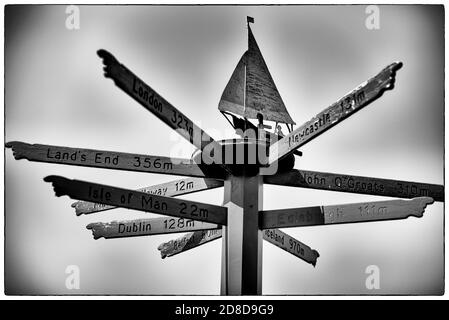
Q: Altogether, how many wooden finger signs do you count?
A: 10